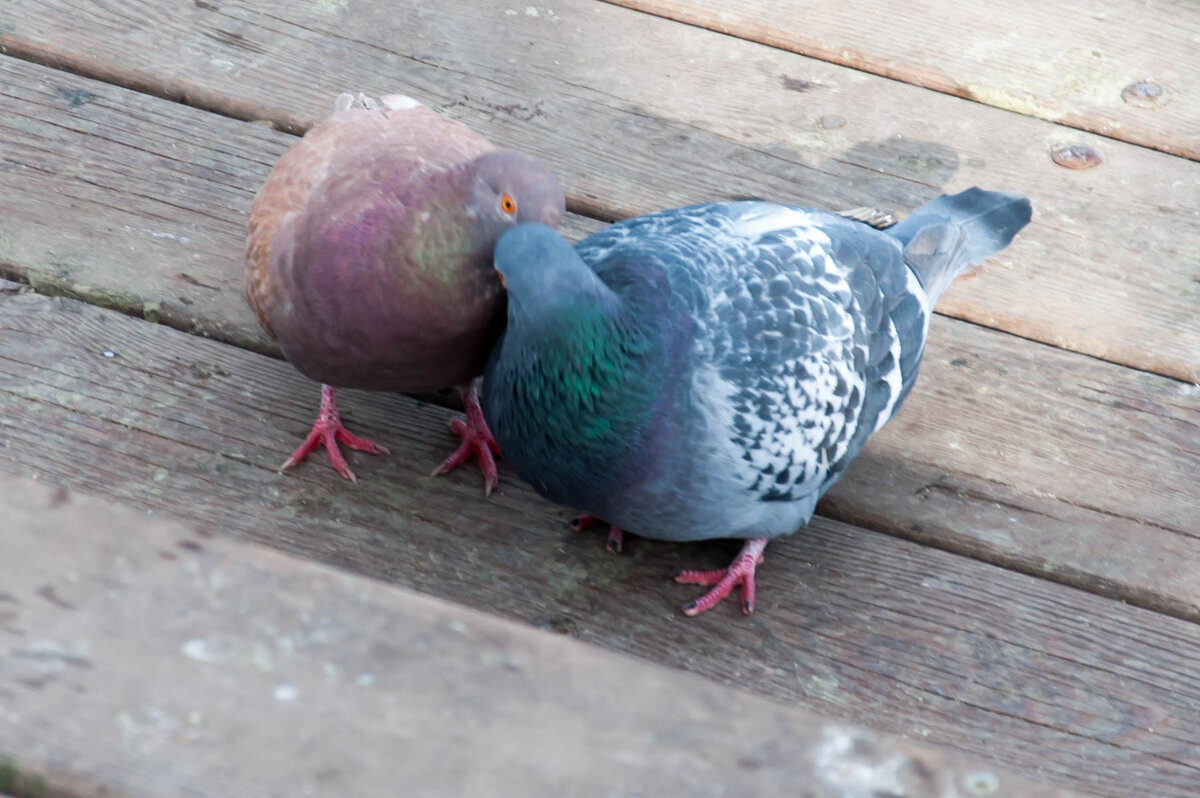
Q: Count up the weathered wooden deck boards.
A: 5